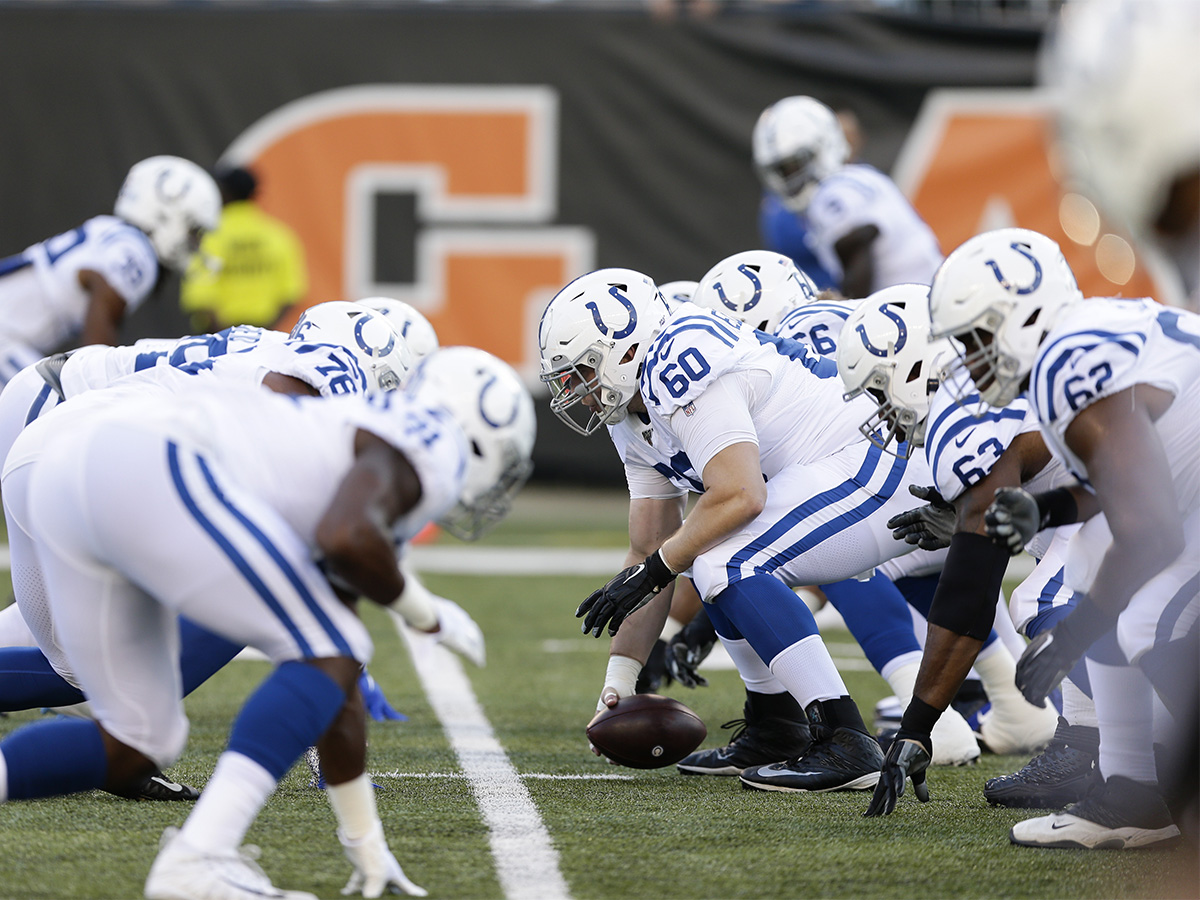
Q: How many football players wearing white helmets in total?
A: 11